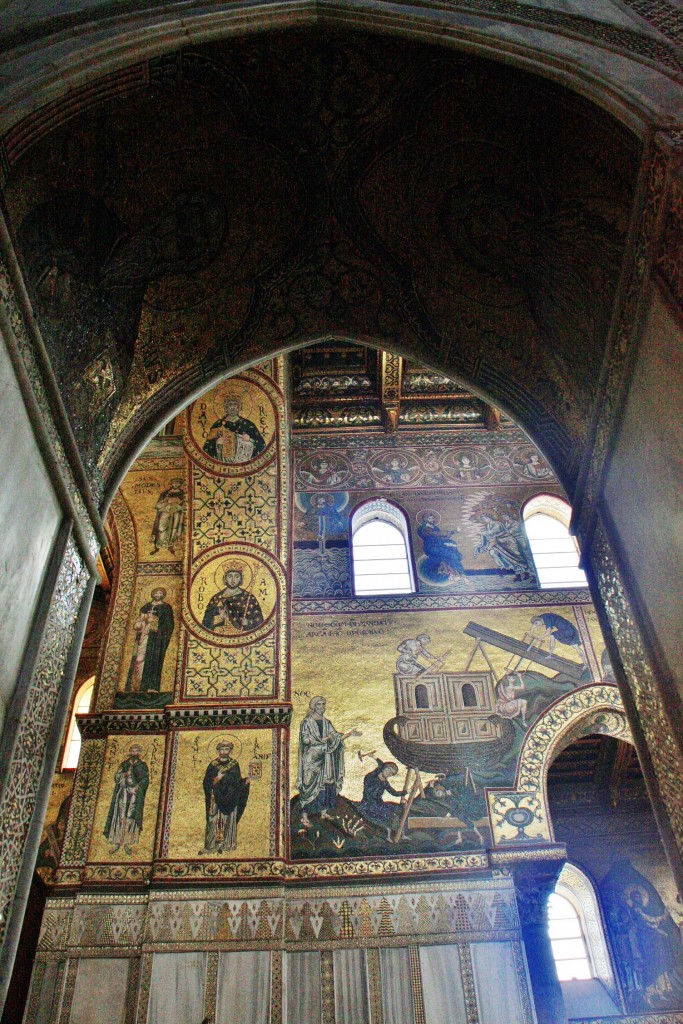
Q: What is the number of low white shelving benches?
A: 0